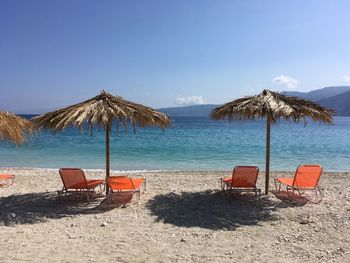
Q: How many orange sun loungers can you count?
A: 5